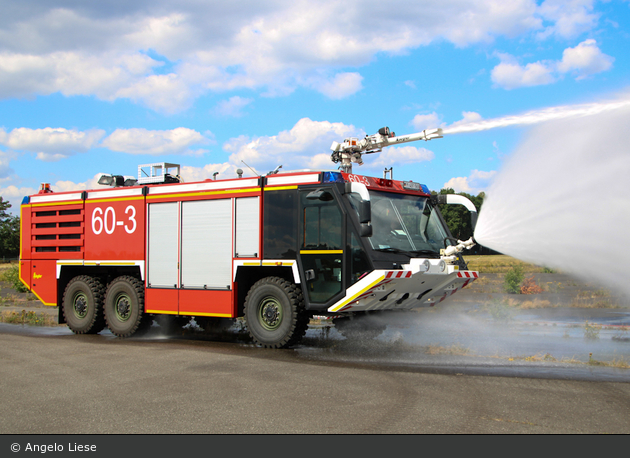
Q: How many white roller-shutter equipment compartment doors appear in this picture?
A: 3